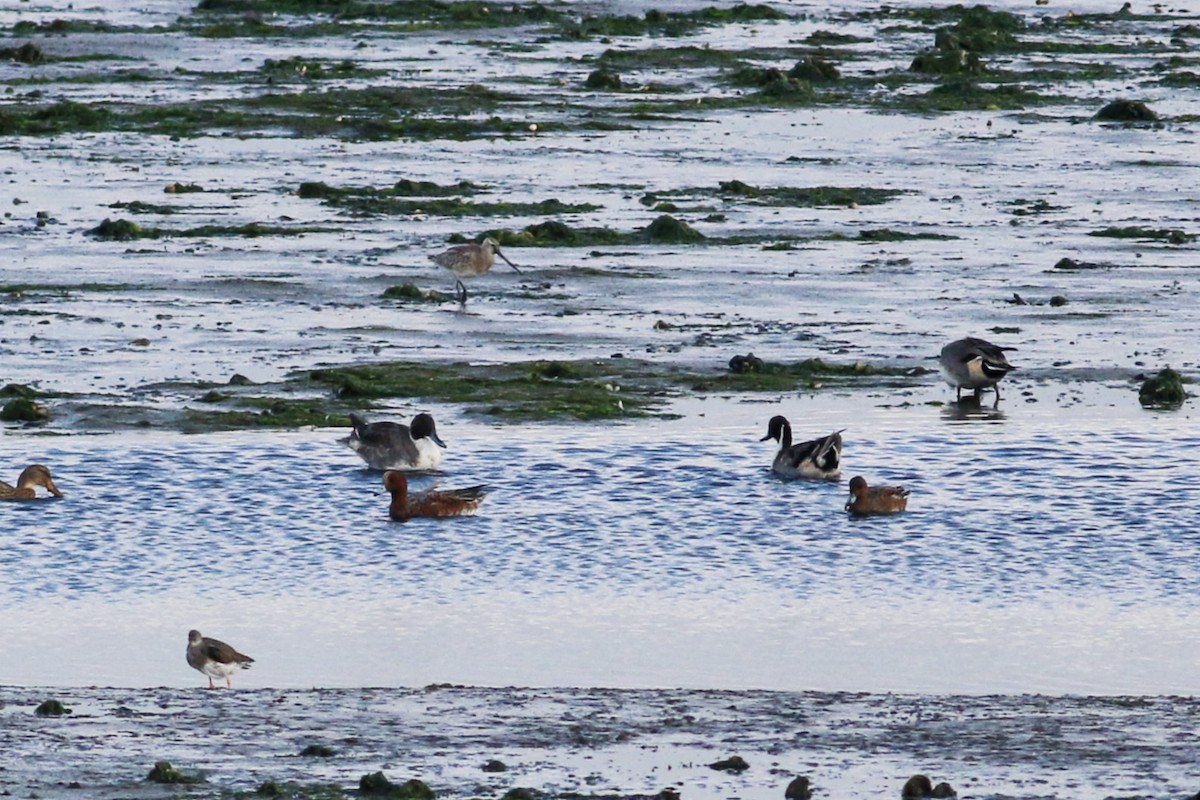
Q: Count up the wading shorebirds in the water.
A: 2